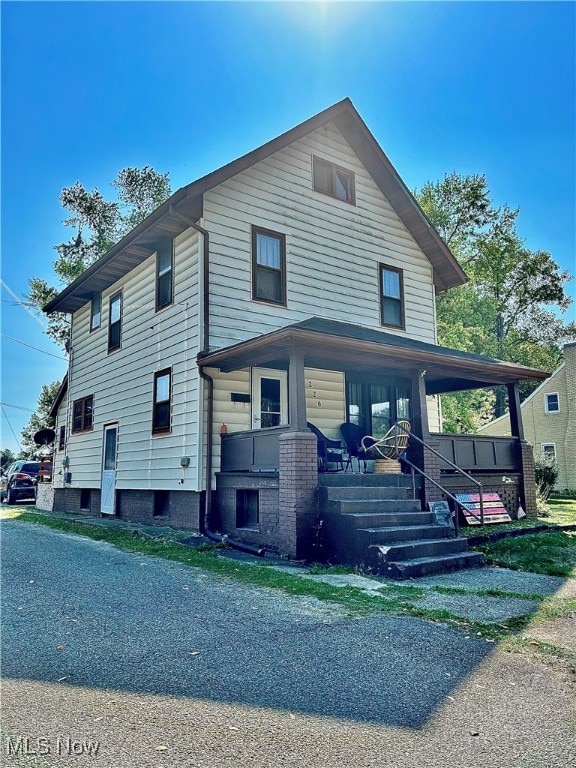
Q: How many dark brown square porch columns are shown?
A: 3